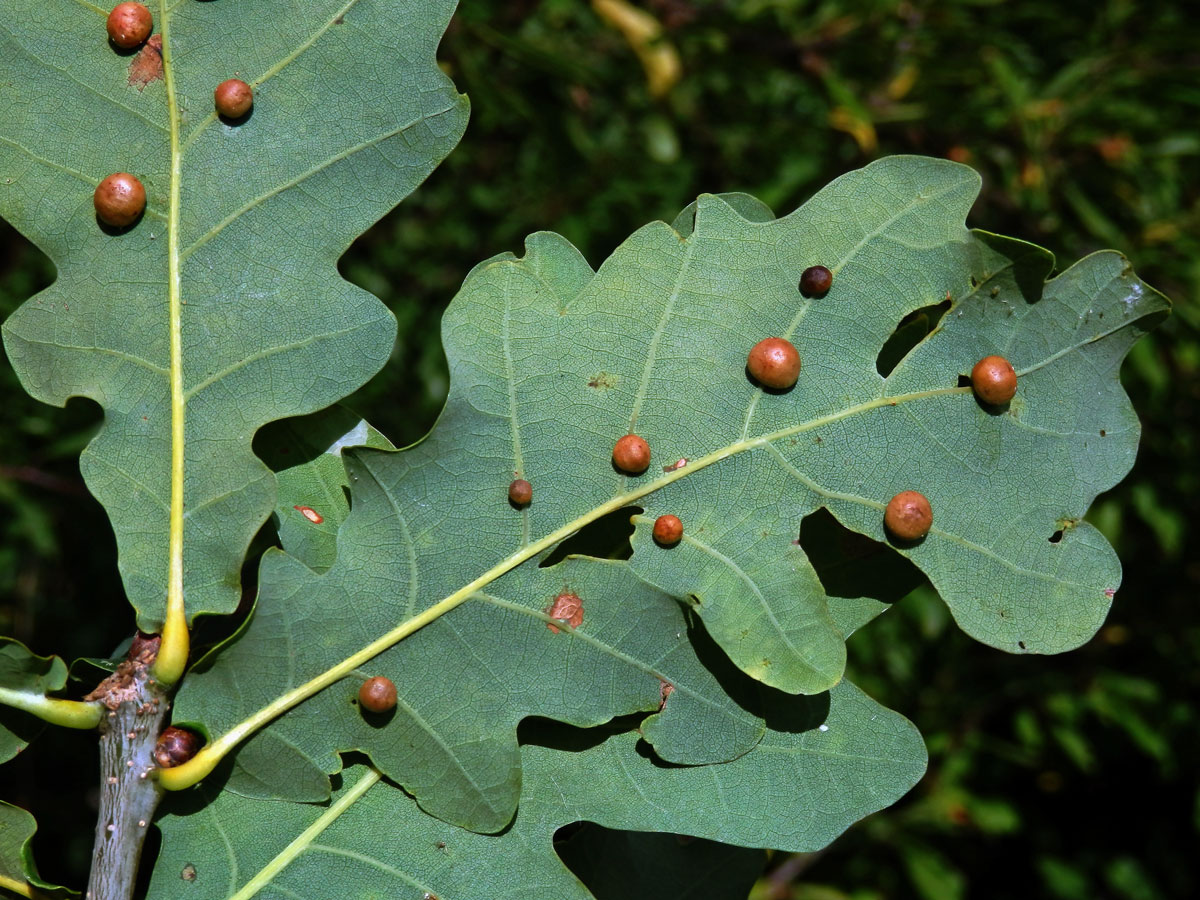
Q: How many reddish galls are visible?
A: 11